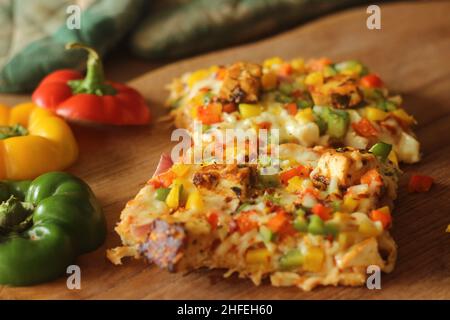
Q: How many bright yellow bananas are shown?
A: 0